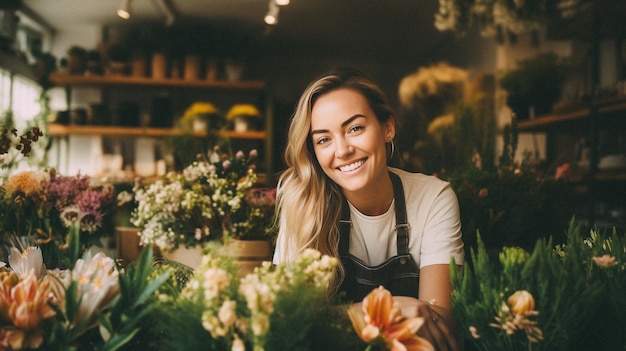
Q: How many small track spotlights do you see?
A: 3